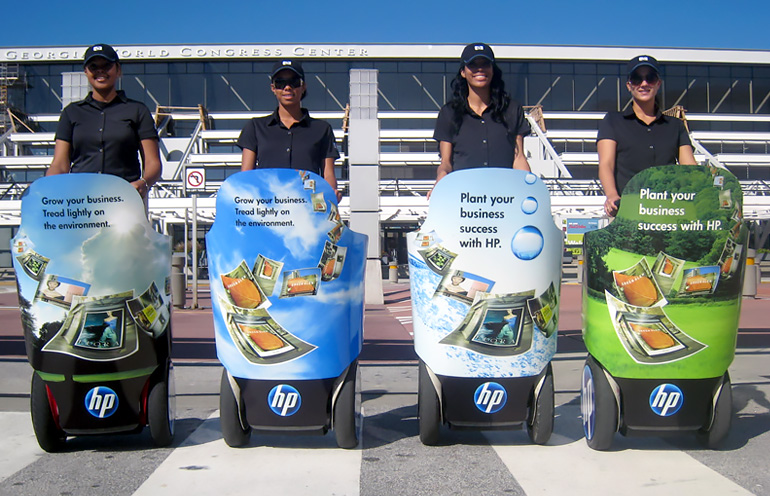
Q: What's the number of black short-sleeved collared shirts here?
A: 4